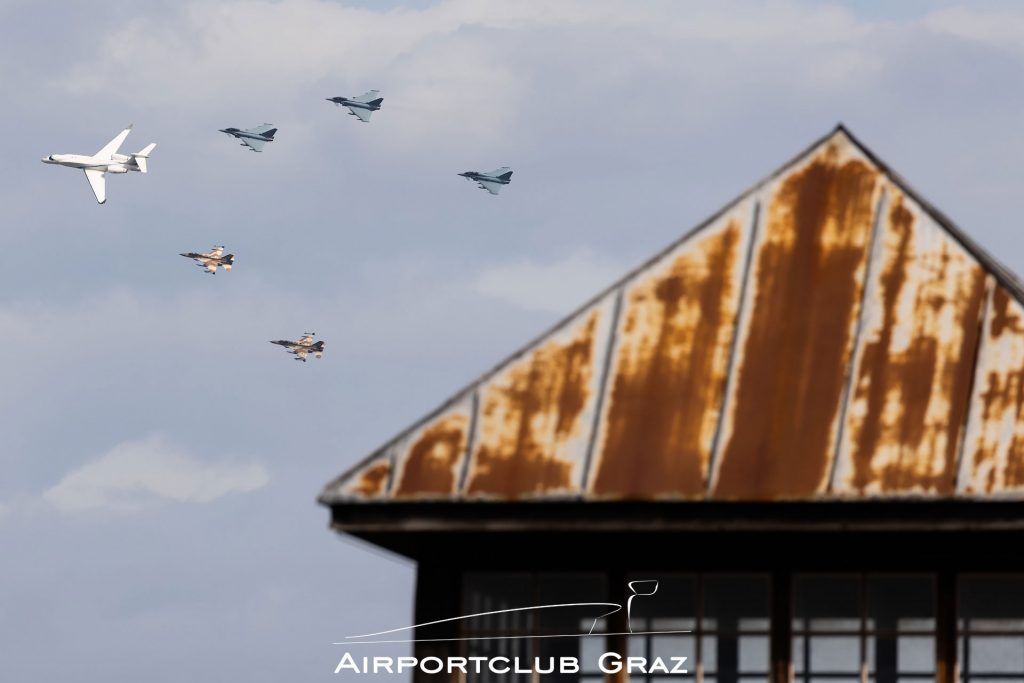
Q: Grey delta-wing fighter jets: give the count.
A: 3